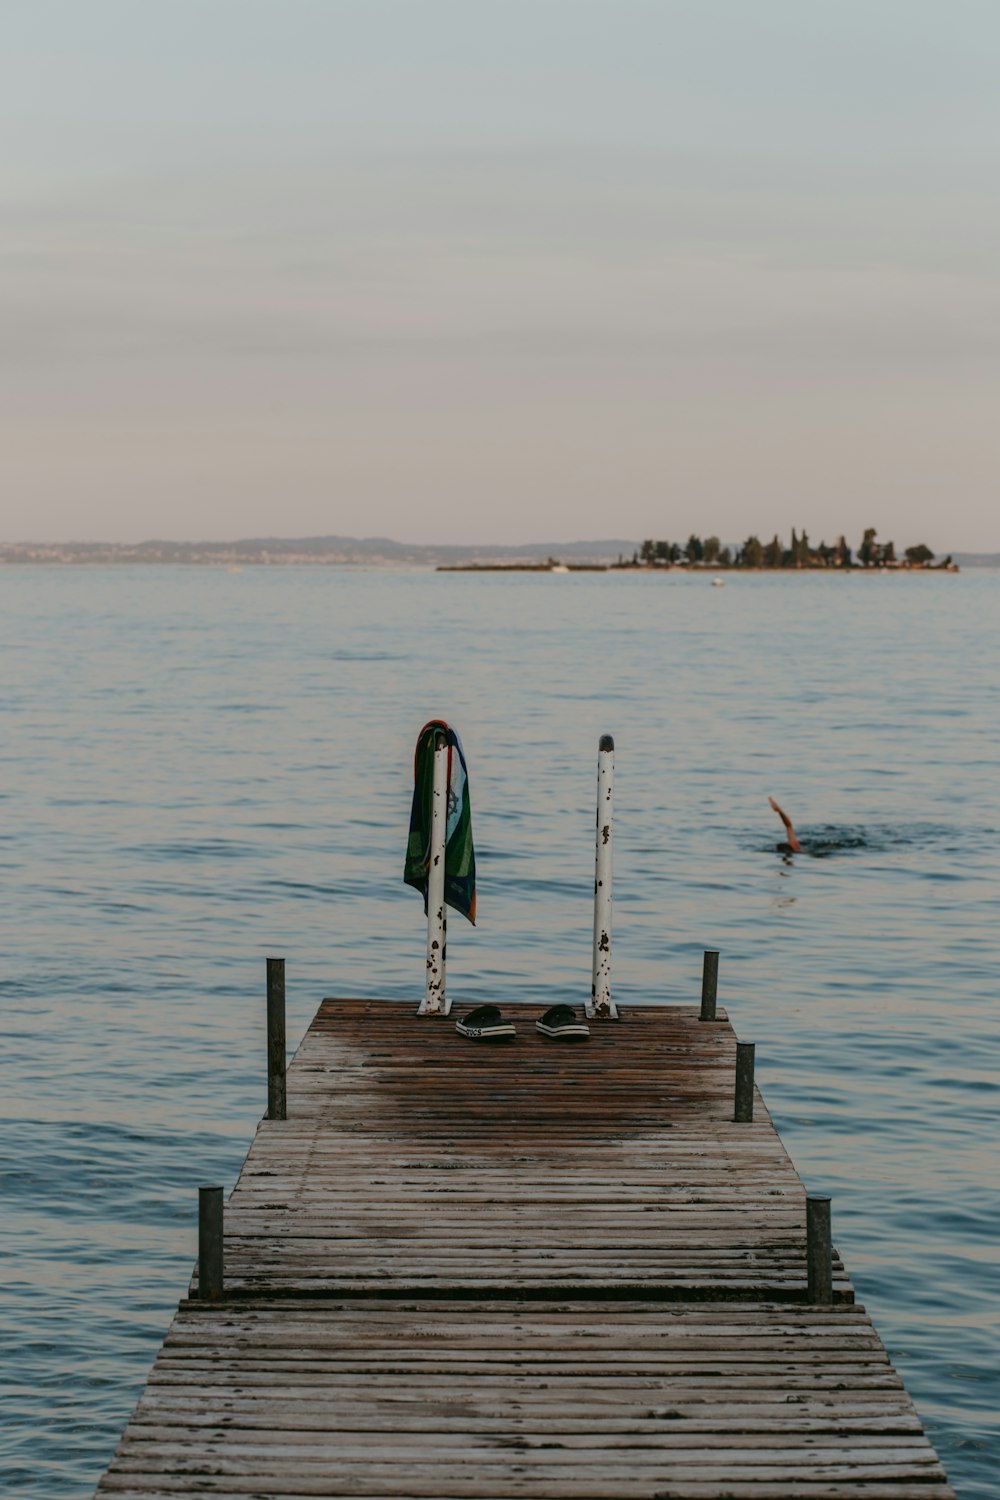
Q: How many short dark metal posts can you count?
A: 5